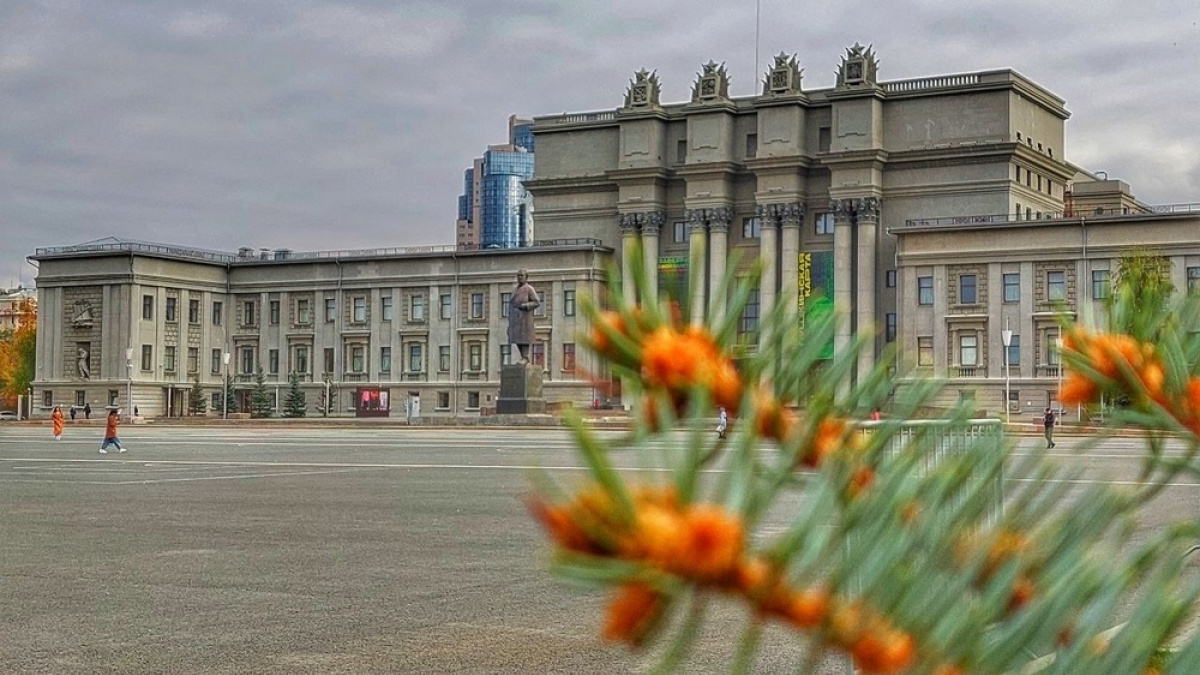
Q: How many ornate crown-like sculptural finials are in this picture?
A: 4